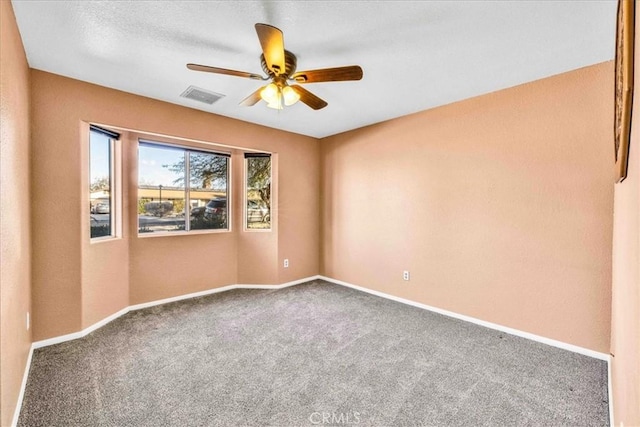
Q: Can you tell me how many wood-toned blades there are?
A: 5